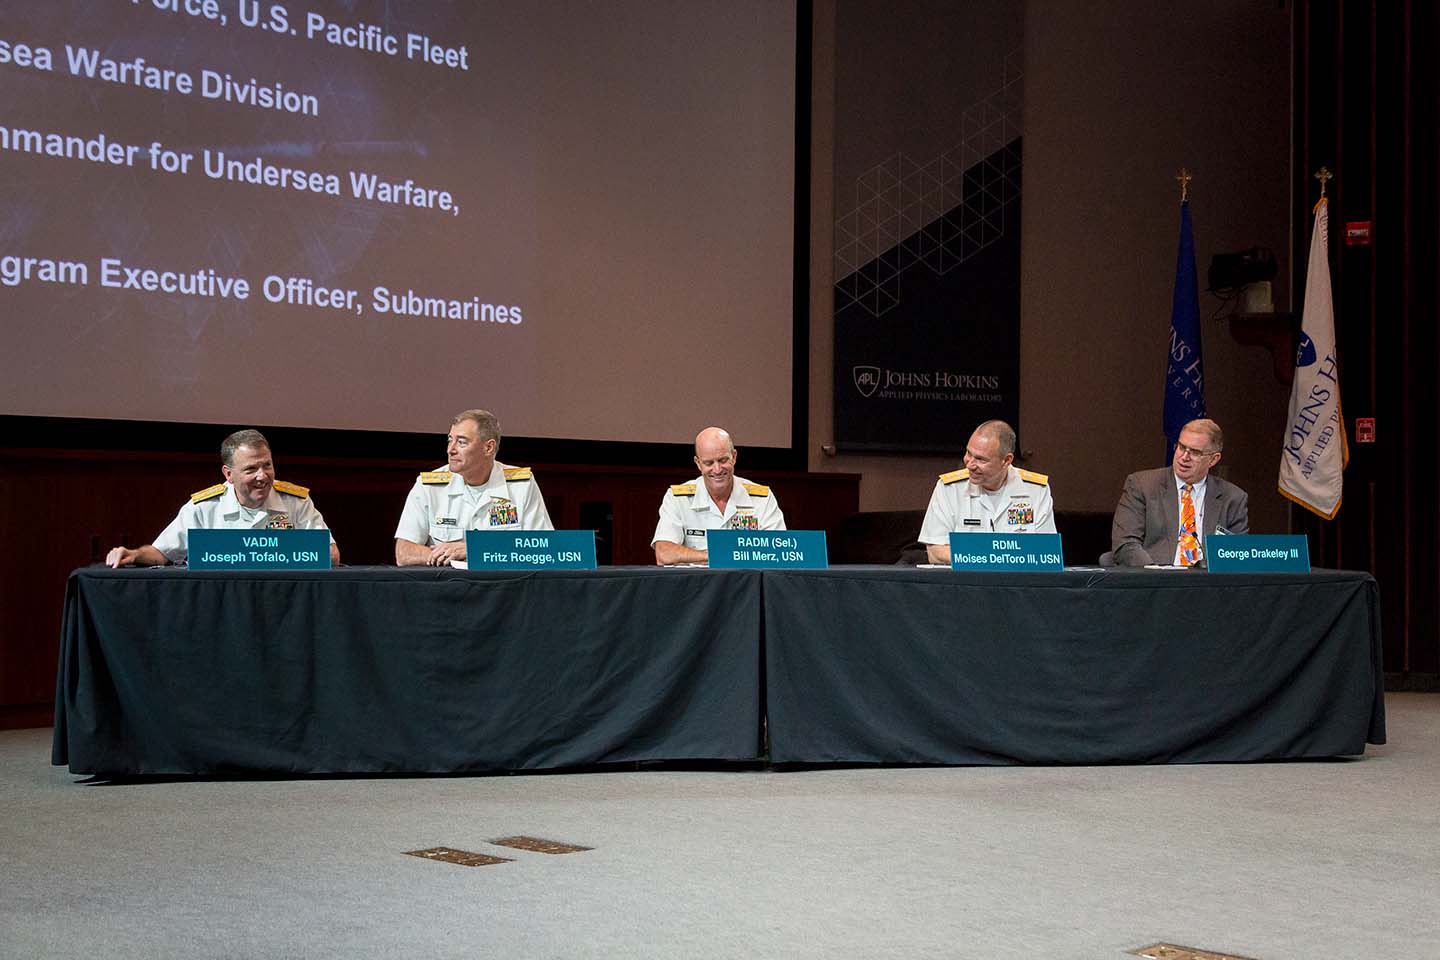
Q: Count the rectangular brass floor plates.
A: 3